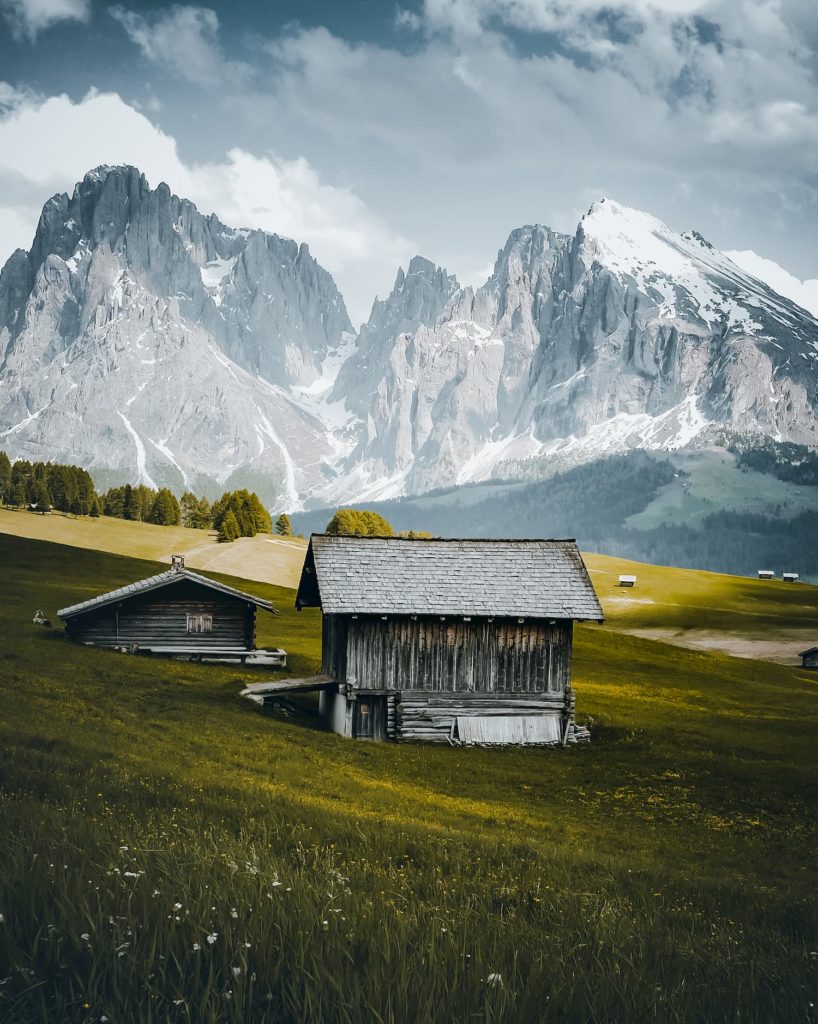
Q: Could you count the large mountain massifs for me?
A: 2